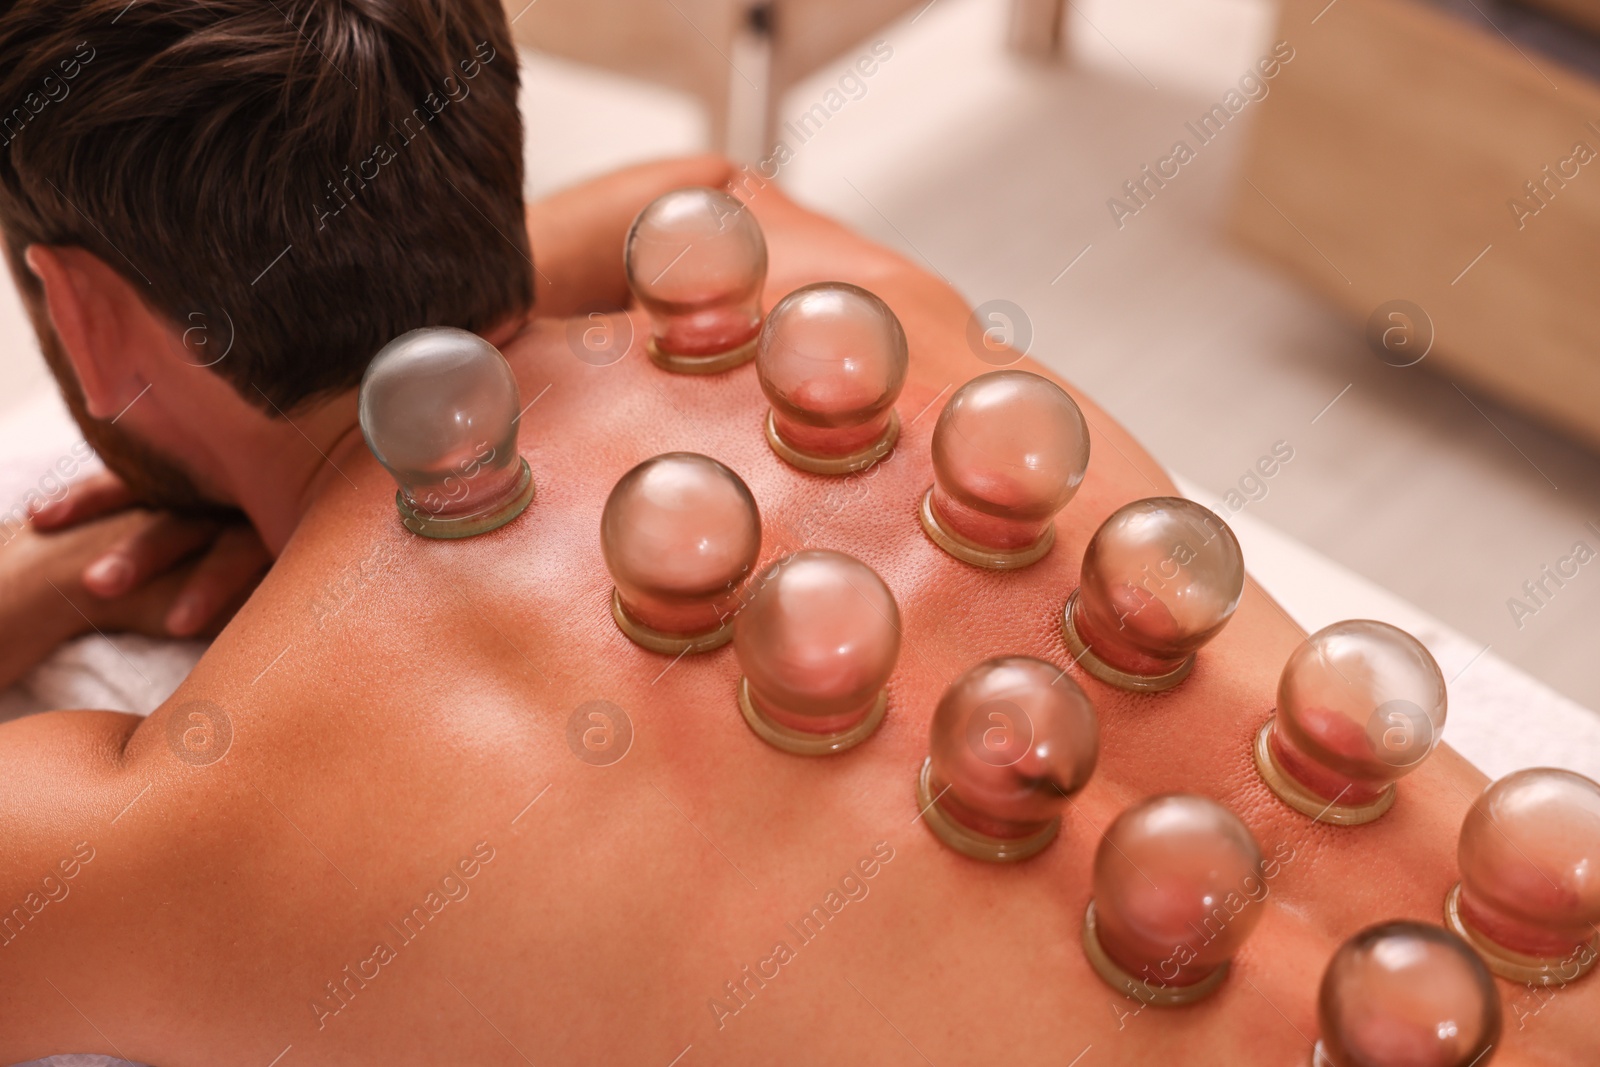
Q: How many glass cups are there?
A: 12